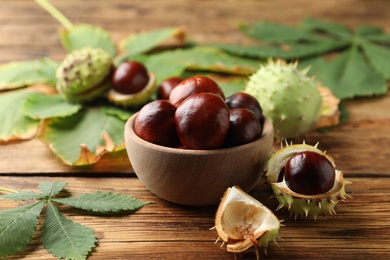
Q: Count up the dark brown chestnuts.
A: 8